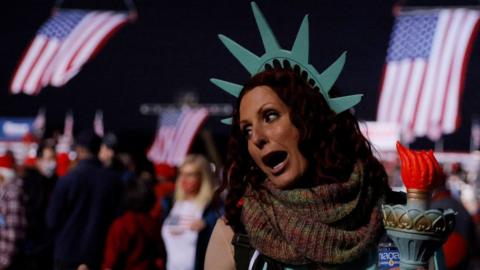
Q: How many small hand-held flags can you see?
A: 3